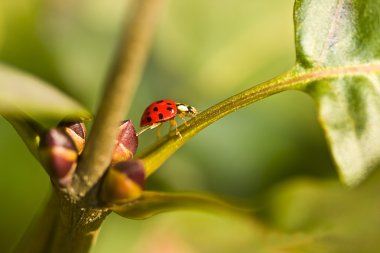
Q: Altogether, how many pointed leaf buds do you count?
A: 4